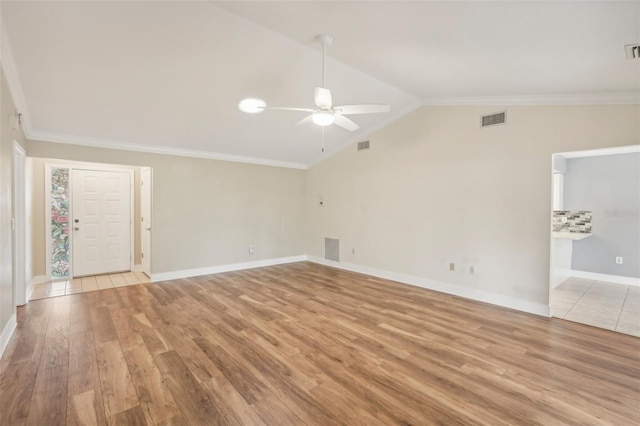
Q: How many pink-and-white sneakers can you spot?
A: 0